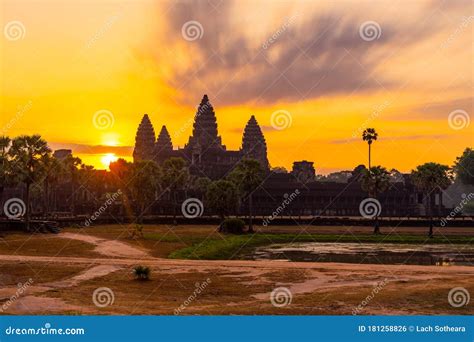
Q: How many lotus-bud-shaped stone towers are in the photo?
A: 4